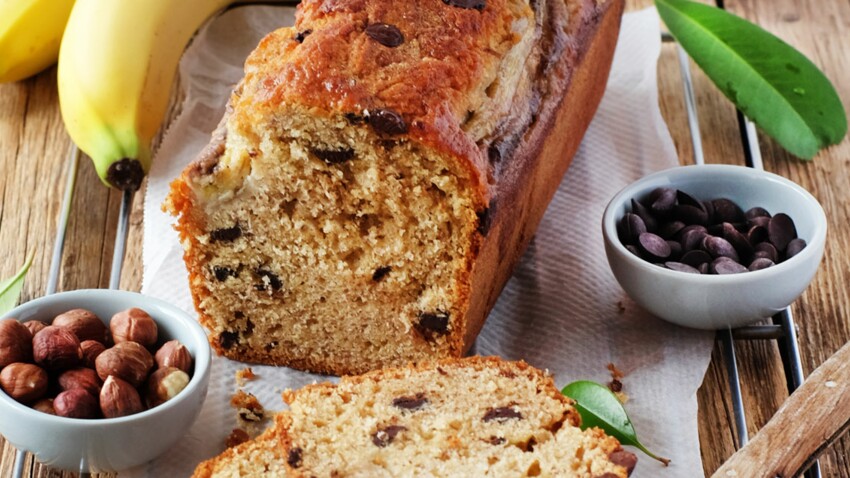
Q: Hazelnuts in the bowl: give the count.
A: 14